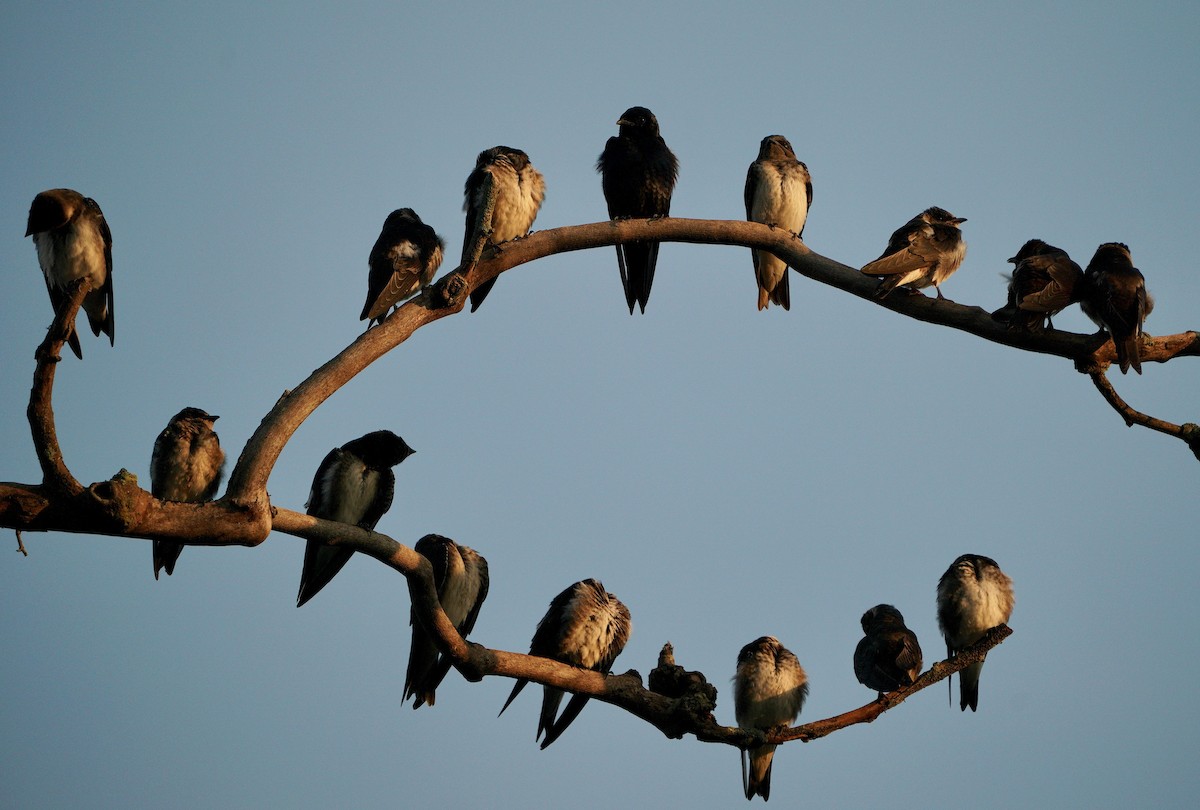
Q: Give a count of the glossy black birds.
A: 1